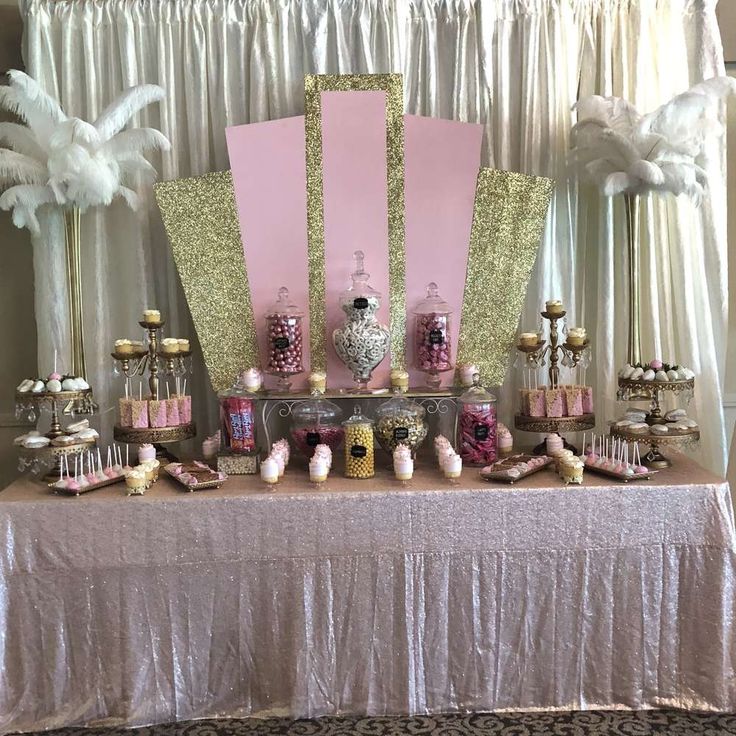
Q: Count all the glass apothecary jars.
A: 8